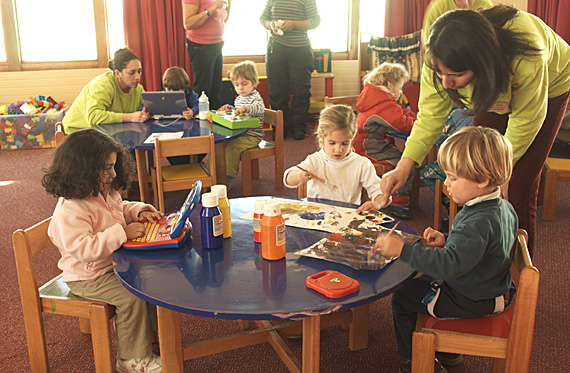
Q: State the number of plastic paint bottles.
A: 4